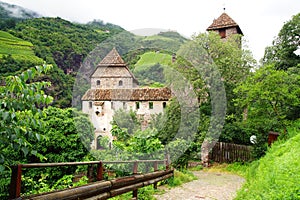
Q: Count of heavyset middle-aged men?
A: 0